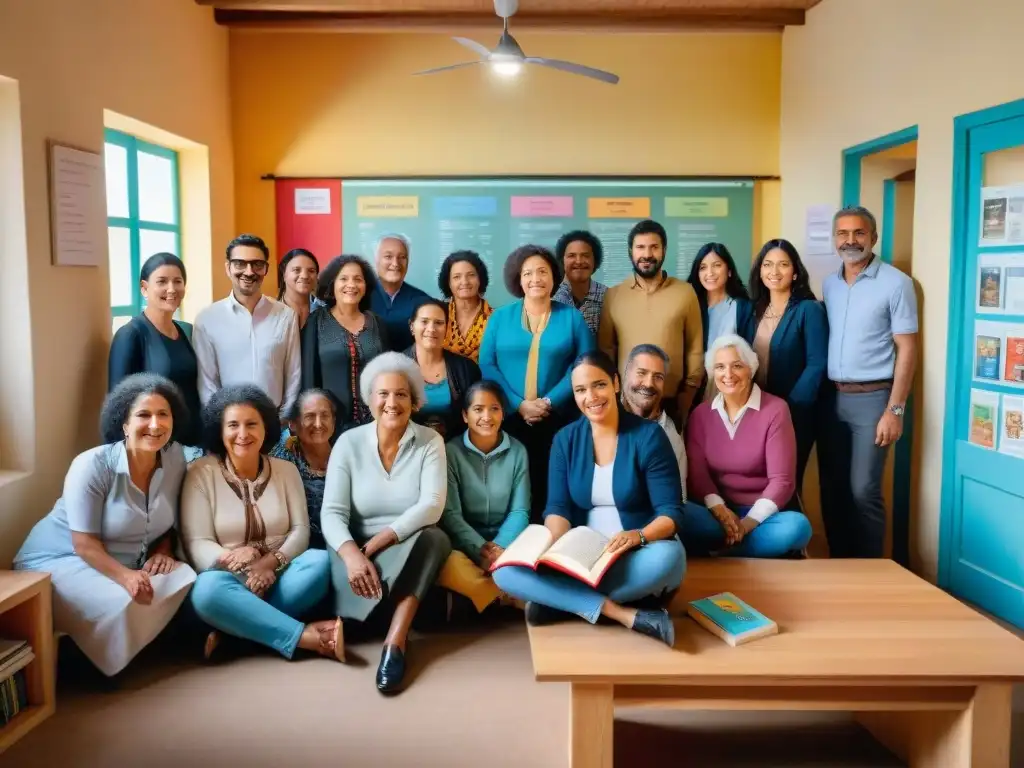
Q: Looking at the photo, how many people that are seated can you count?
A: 8